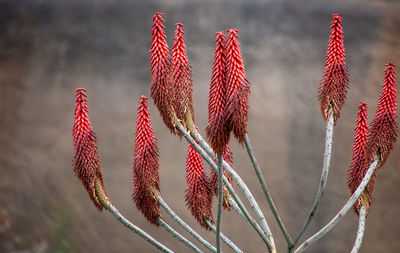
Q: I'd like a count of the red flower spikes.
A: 11